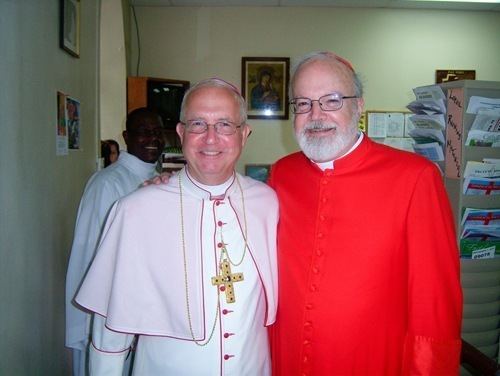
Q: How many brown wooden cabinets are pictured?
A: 1